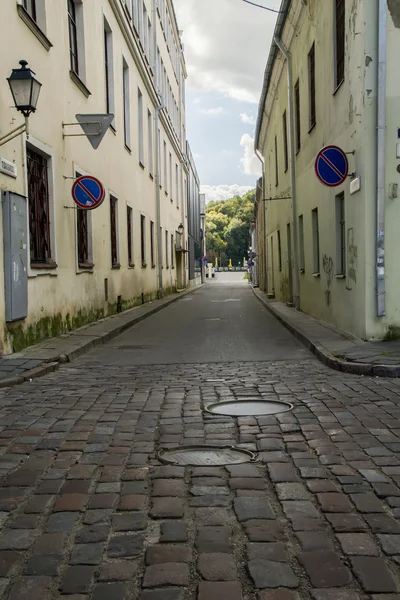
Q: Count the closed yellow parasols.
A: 3